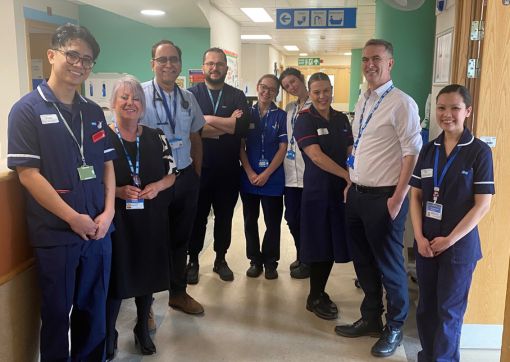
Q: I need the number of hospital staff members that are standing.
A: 9